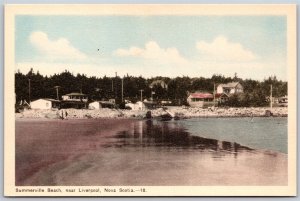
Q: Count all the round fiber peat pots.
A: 0